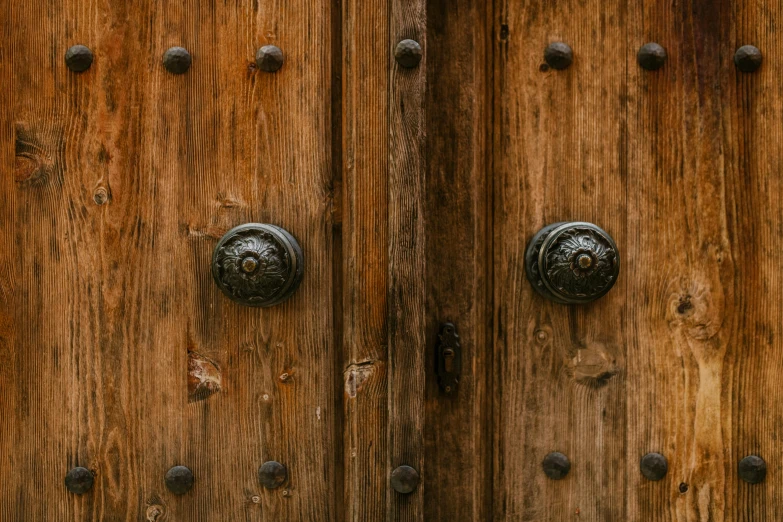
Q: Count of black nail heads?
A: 14